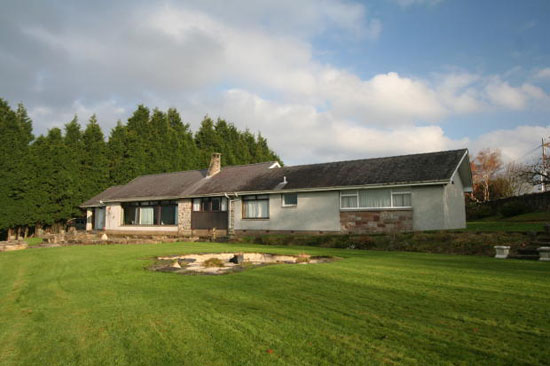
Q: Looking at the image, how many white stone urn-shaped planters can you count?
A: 2